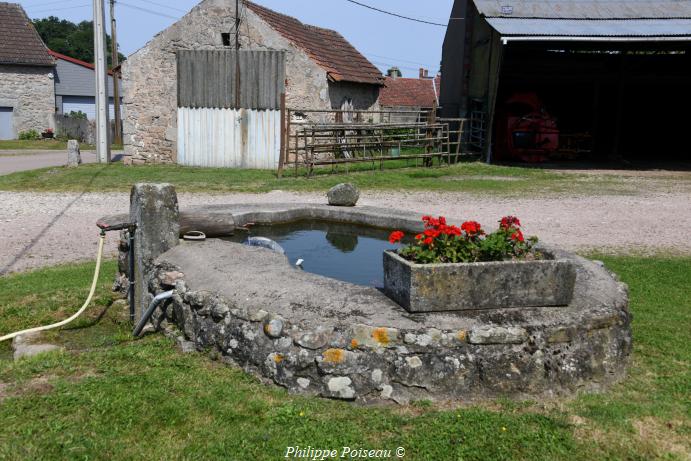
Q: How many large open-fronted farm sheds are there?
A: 1